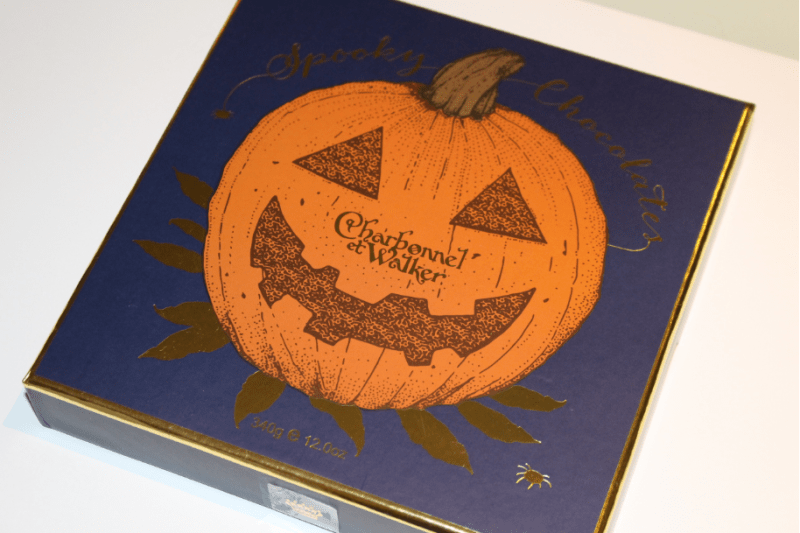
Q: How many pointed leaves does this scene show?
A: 10